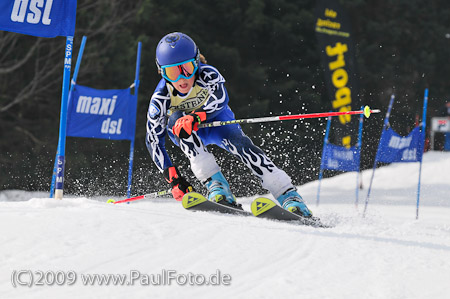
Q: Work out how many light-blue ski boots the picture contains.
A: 2